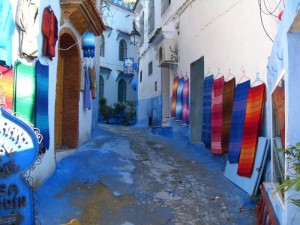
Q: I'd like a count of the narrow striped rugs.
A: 11